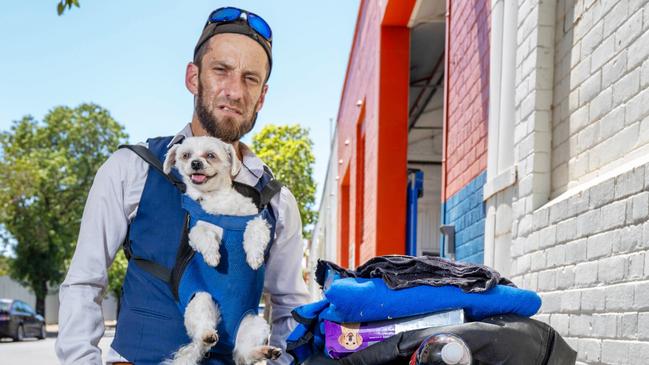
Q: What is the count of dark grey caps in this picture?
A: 1